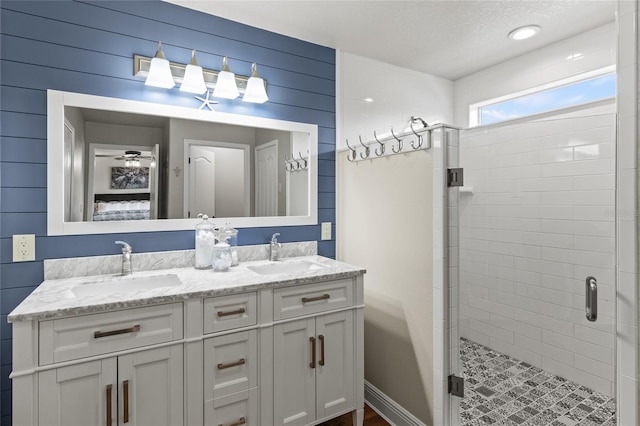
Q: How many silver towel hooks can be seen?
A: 5